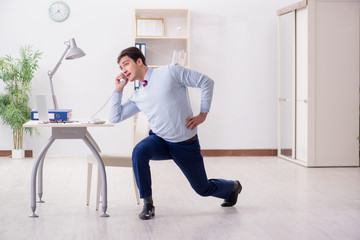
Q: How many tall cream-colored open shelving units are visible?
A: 1